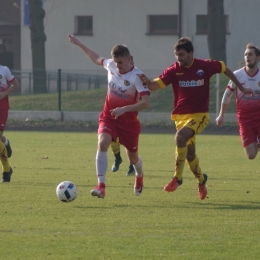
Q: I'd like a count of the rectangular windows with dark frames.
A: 3